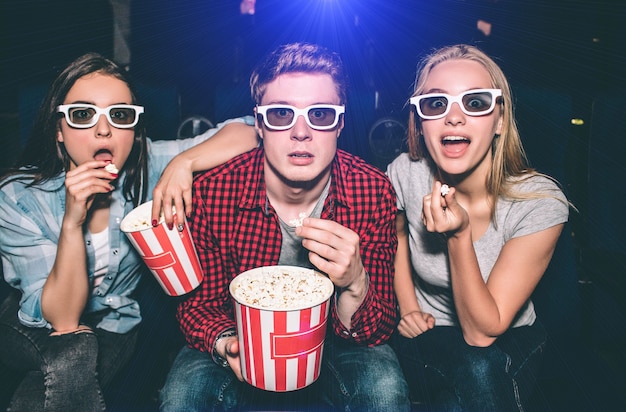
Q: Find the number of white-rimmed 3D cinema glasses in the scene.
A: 3